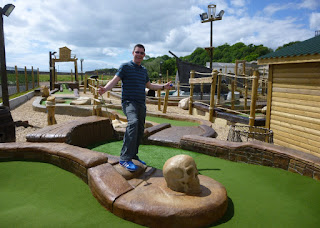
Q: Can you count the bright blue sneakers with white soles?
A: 2